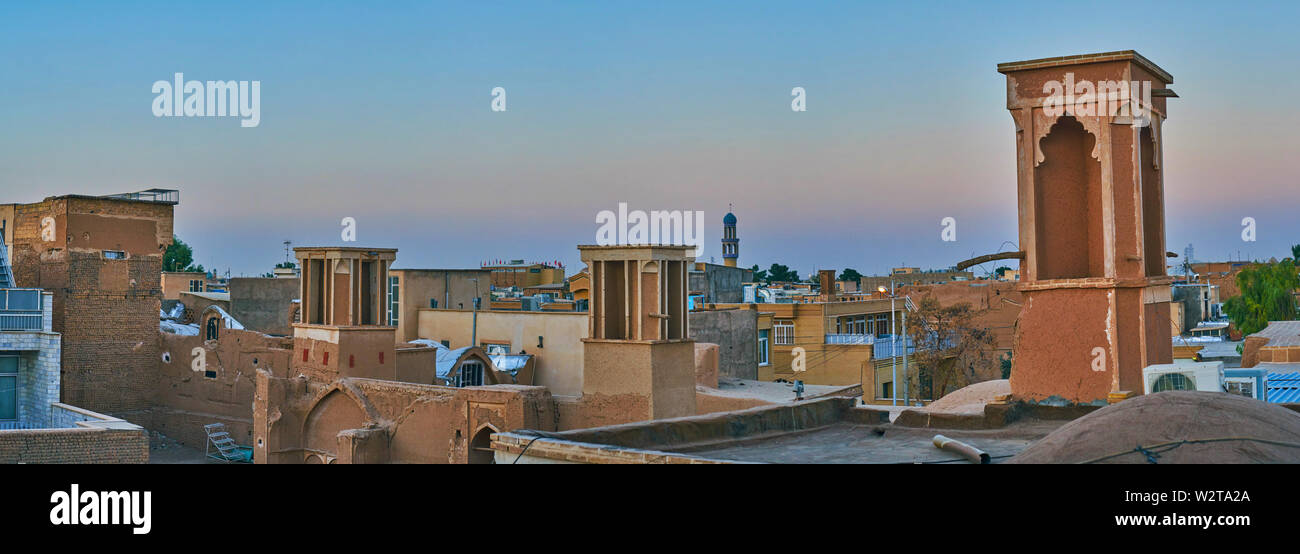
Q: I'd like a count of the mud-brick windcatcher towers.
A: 3